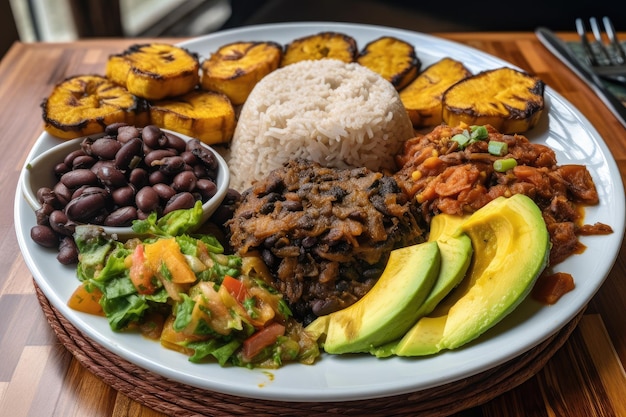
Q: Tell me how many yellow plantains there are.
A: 8